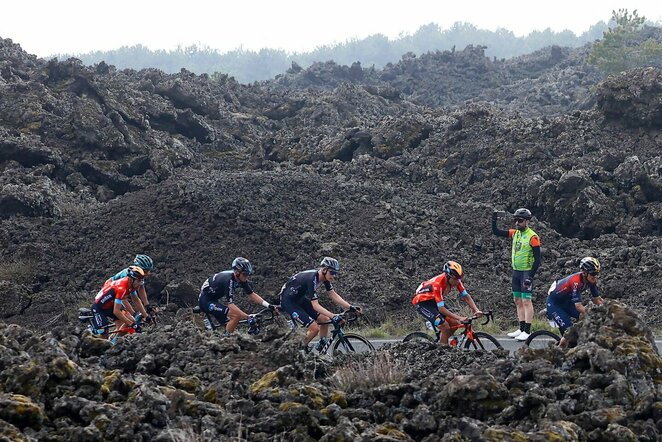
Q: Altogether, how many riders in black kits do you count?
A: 2